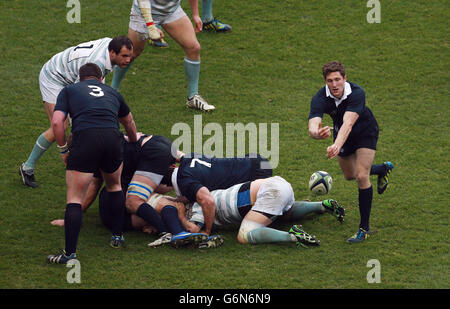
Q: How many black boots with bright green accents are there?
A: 2